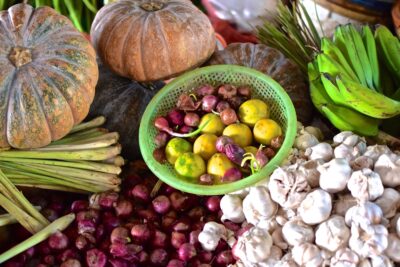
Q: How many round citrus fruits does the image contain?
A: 9